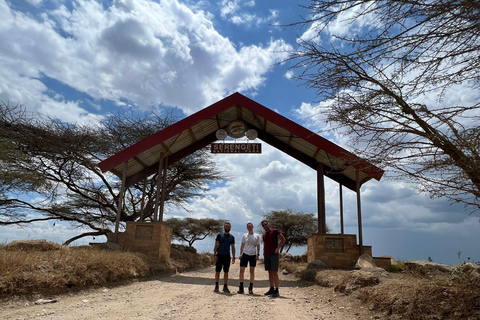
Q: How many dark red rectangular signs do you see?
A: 1